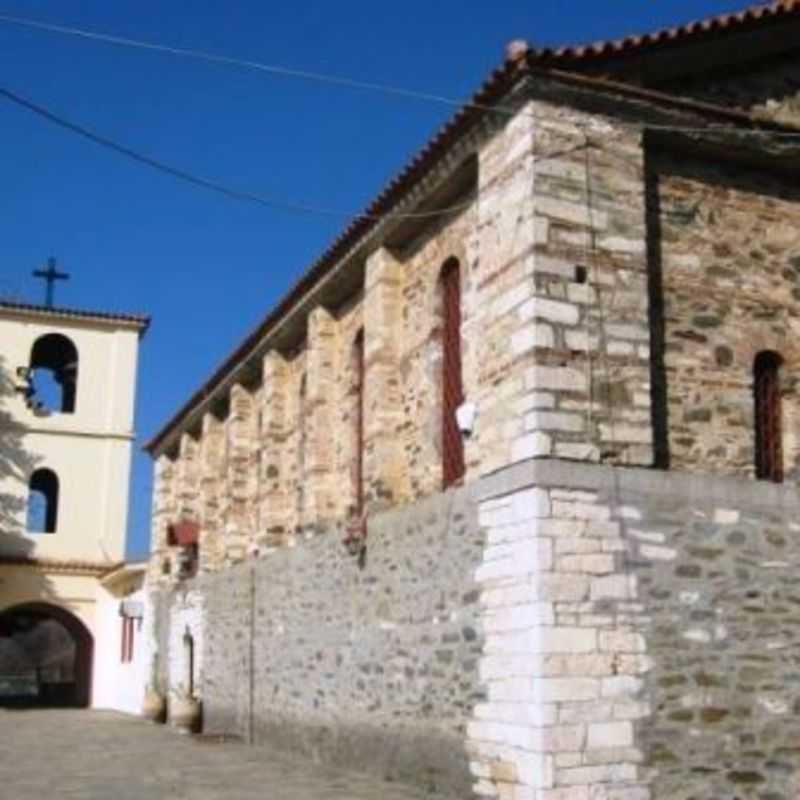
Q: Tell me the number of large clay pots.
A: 2